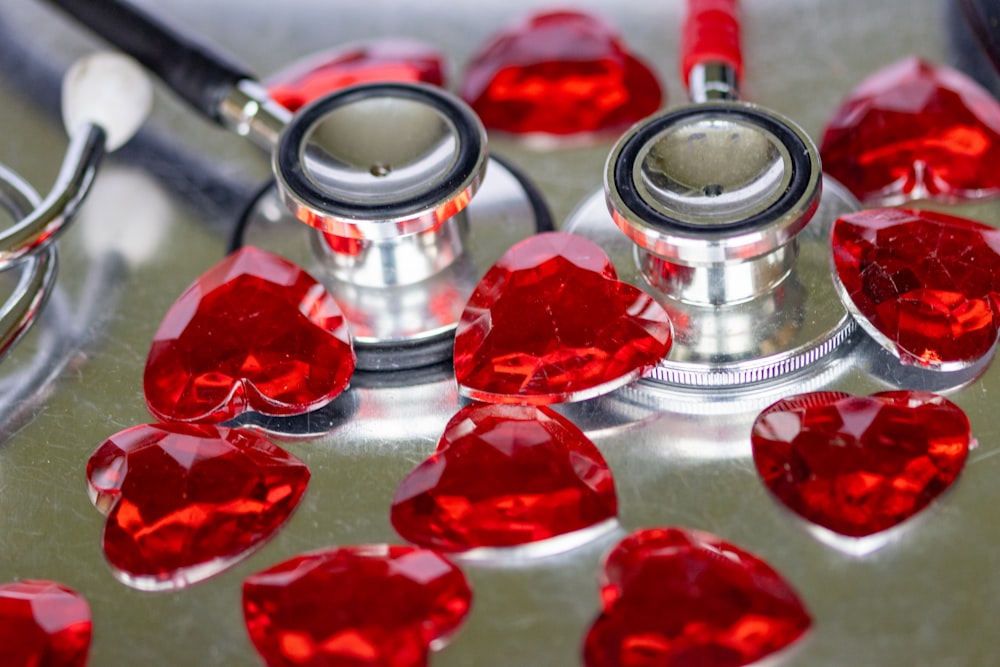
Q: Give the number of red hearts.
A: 12